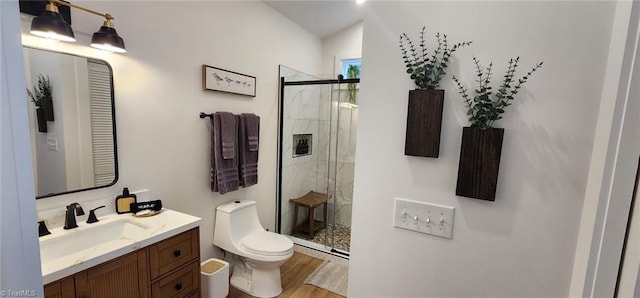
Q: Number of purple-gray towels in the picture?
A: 4